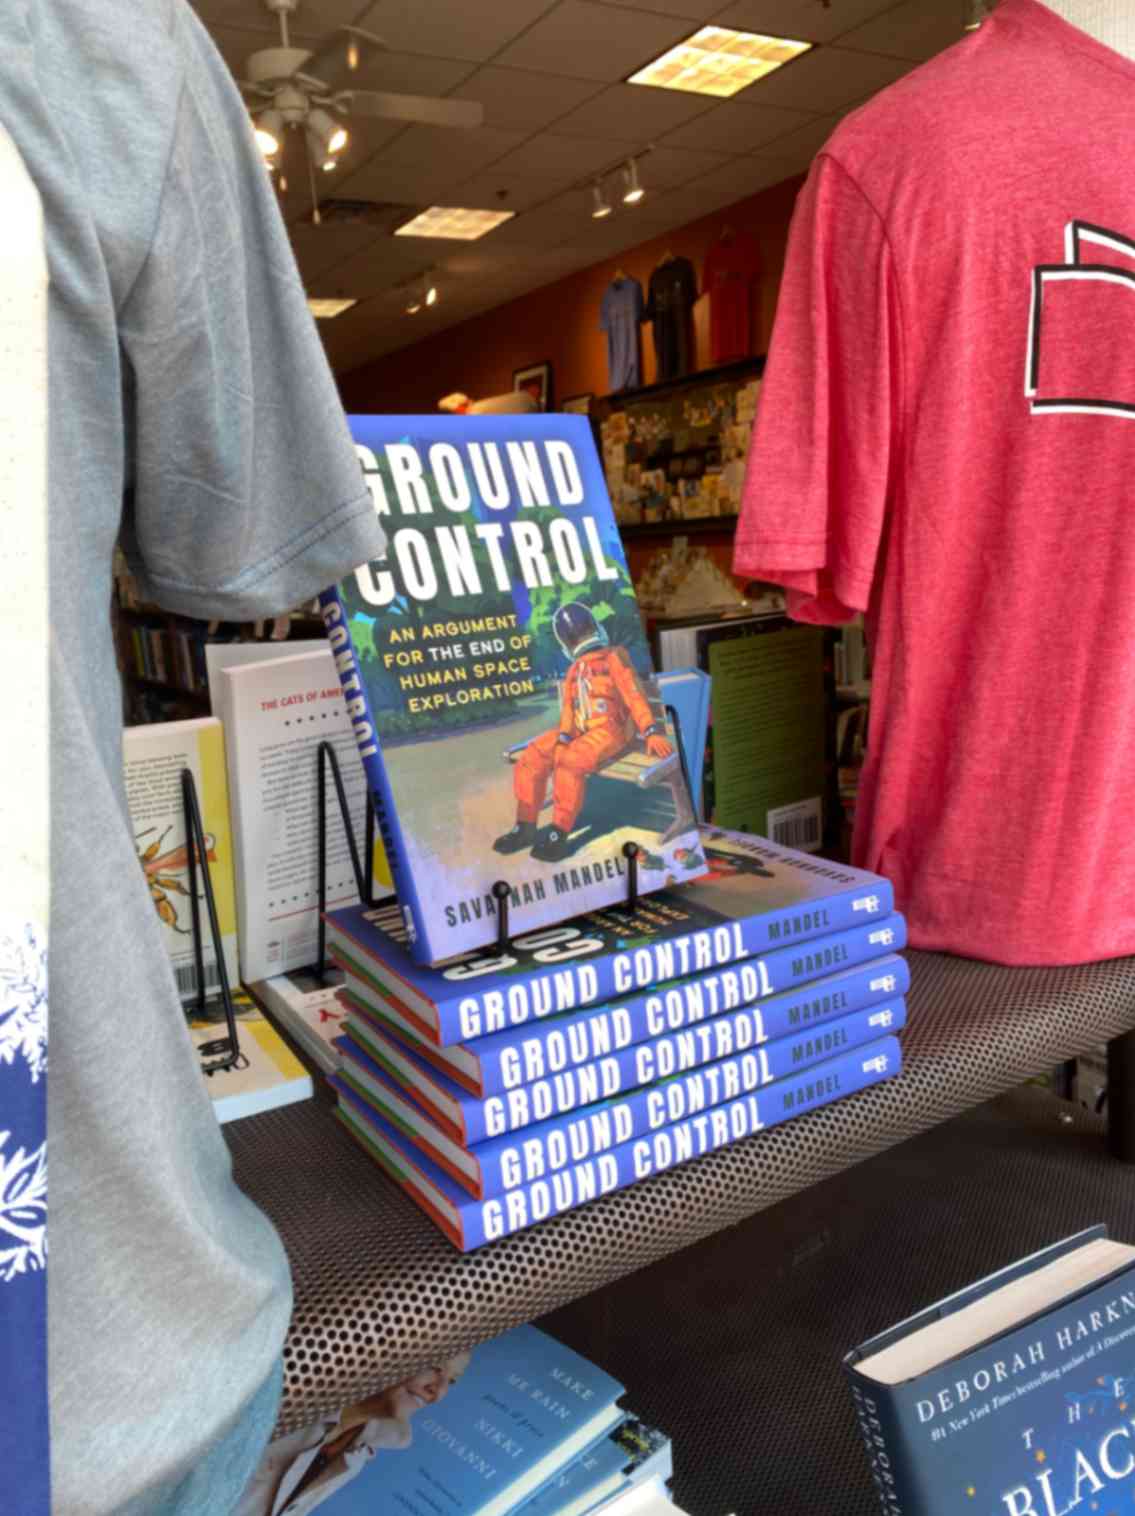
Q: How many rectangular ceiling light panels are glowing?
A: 3